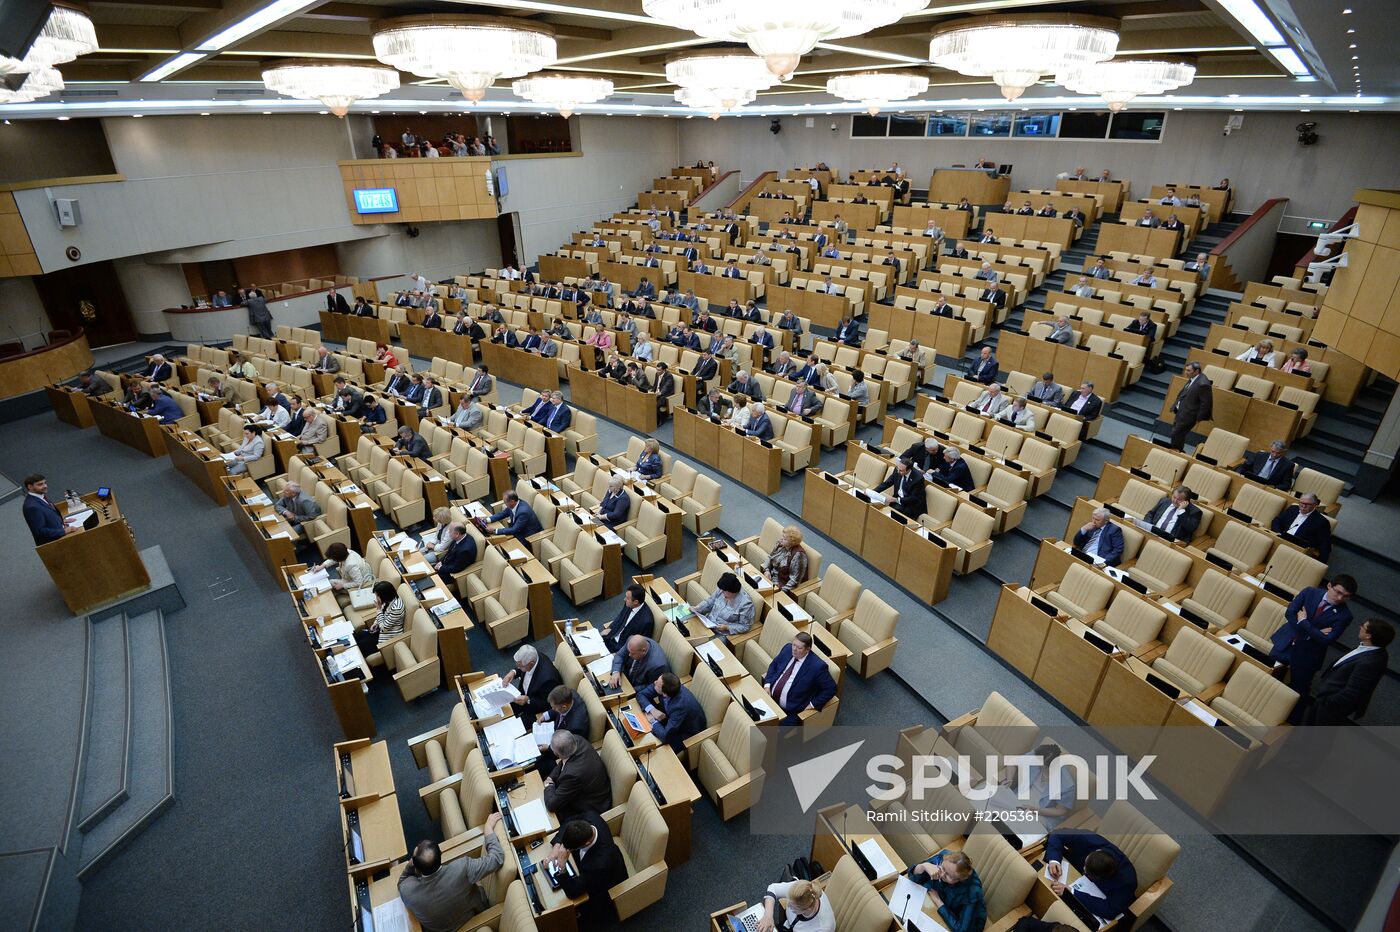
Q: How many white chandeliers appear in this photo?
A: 11